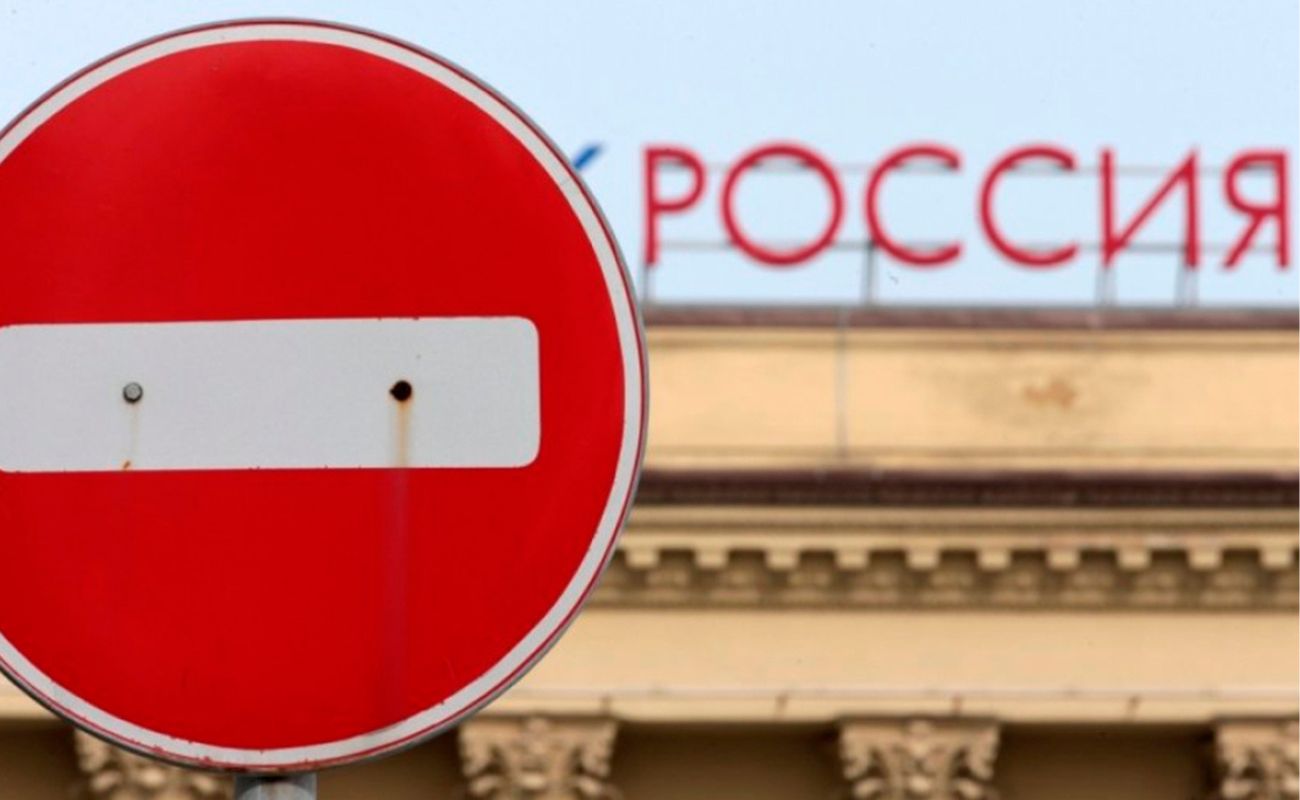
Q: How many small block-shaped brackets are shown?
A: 10